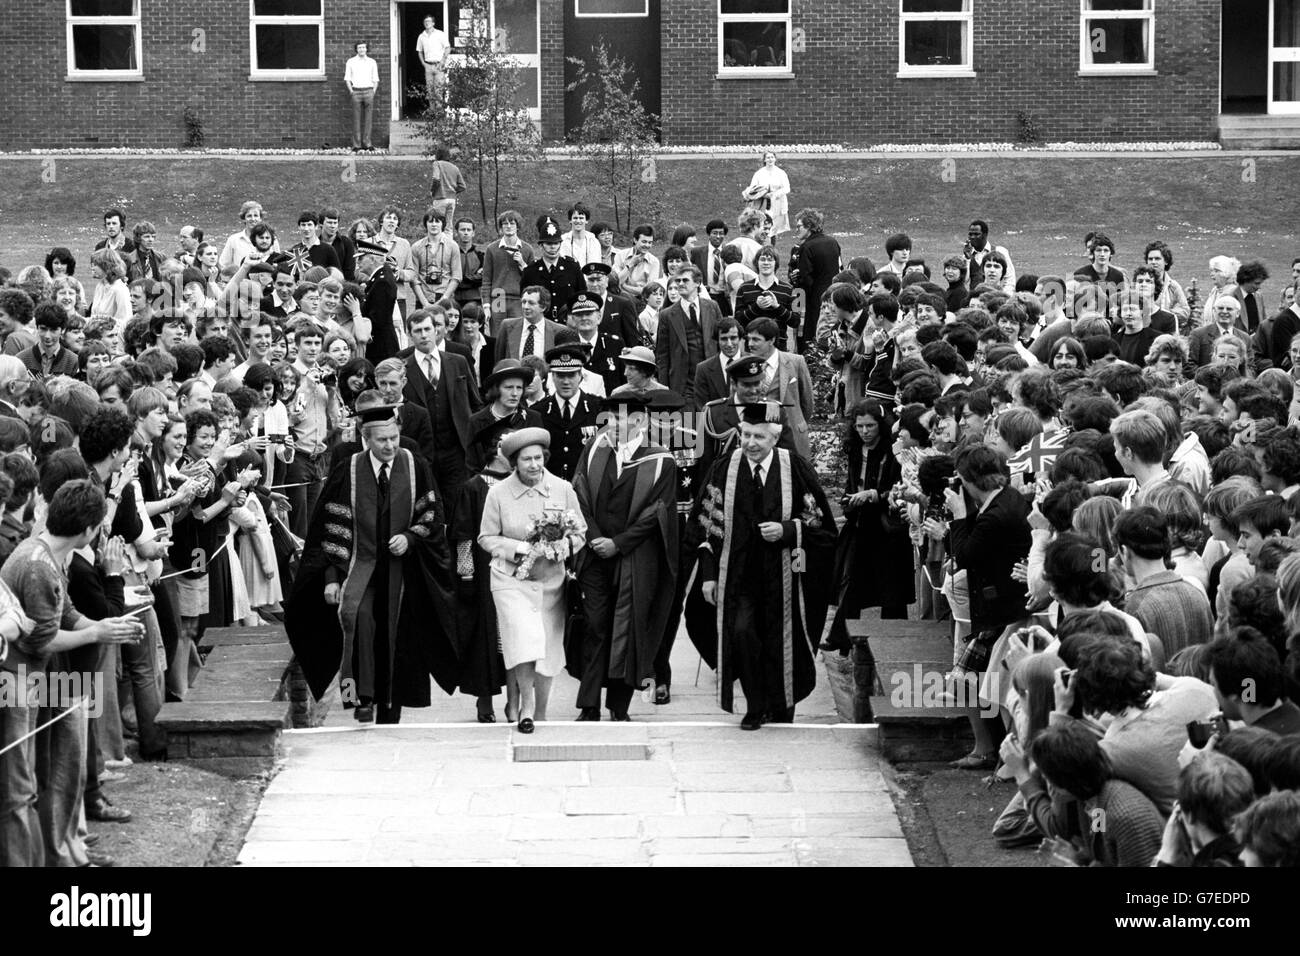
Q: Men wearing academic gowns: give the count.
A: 3